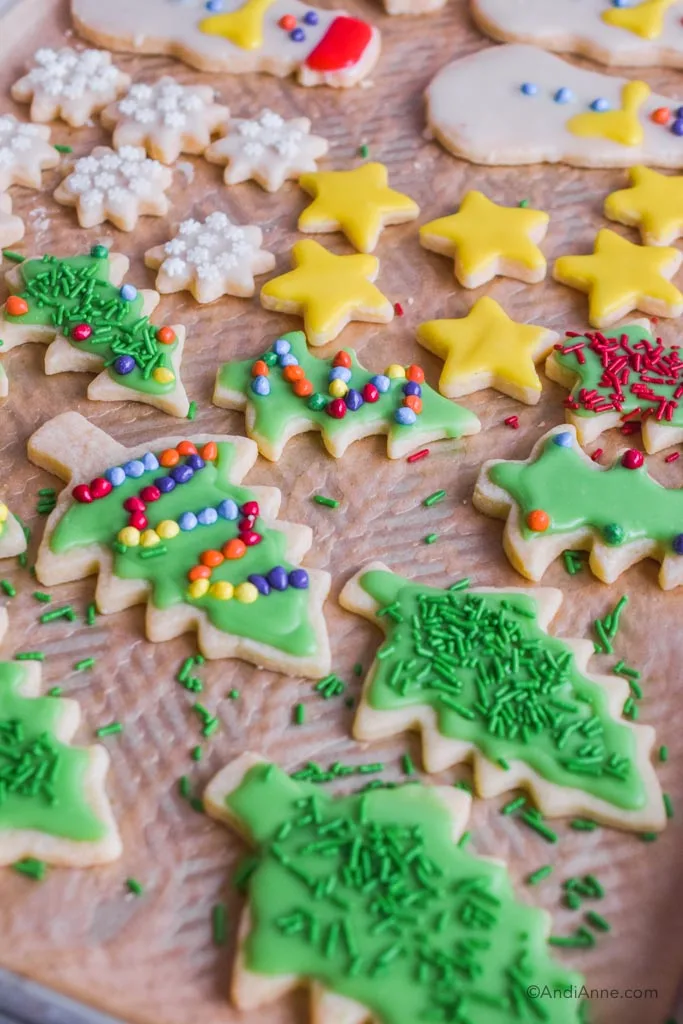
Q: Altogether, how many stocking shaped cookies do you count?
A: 0